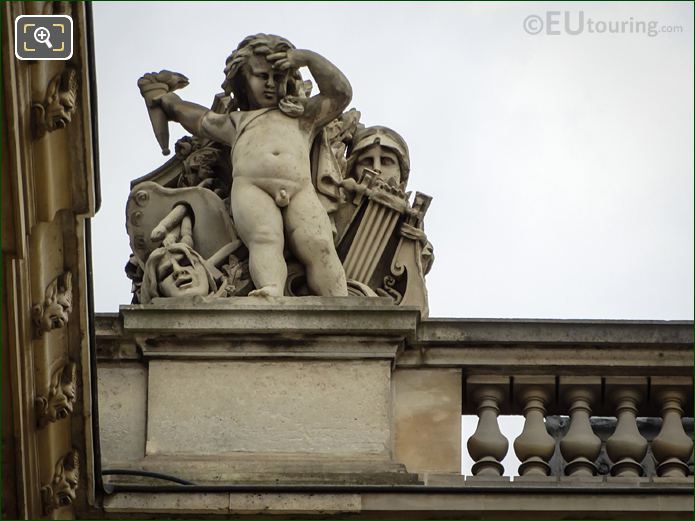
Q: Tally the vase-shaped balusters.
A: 5